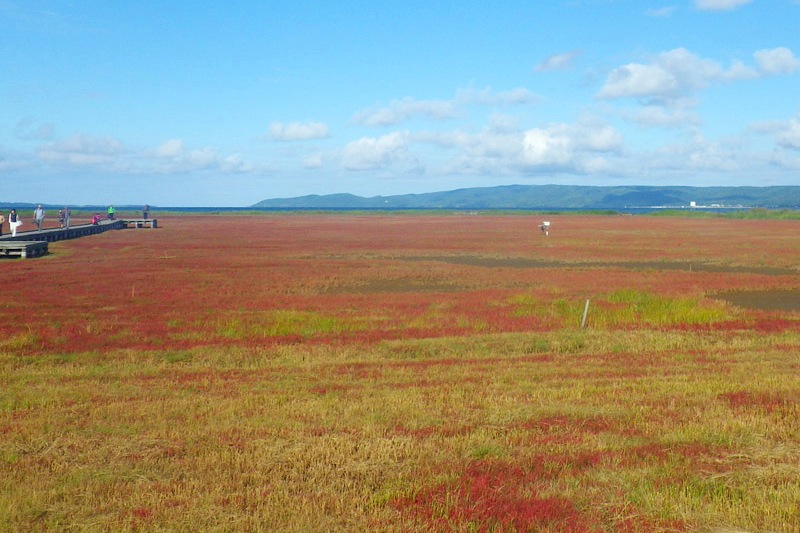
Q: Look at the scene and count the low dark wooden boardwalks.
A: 1